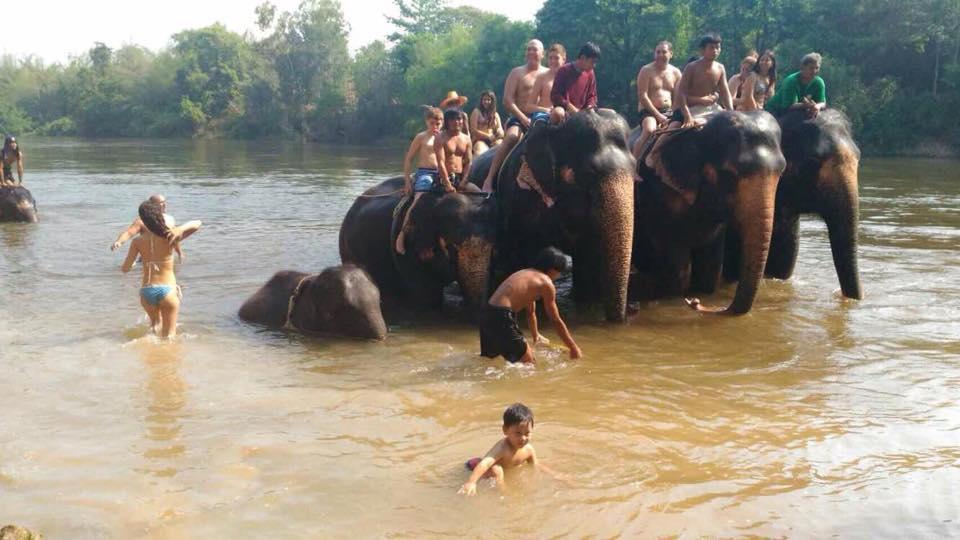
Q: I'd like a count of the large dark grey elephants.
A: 4